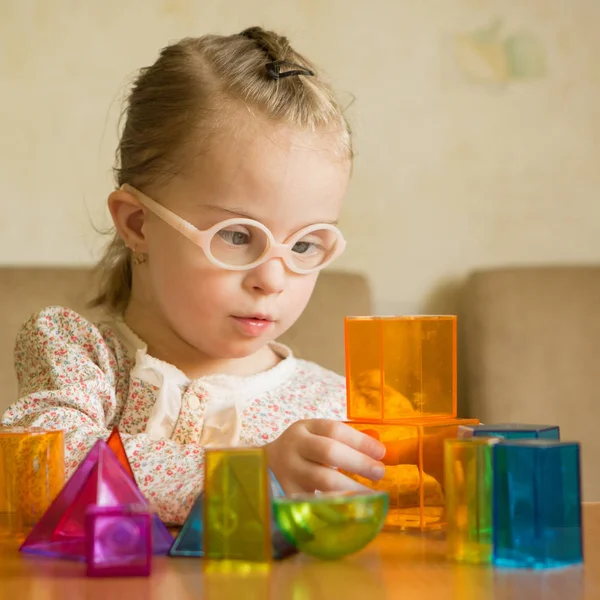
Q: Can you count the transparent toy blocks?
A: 12